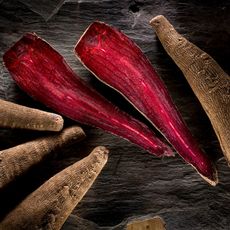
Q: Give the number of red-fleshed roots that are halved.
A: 2